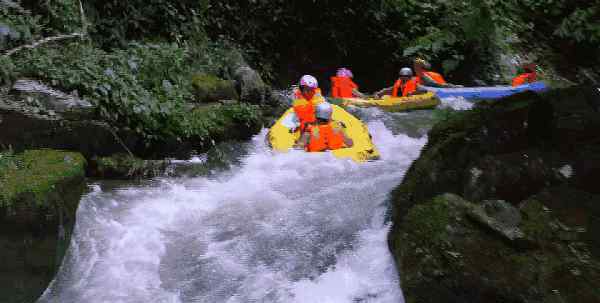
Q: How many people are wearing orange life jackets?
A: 6